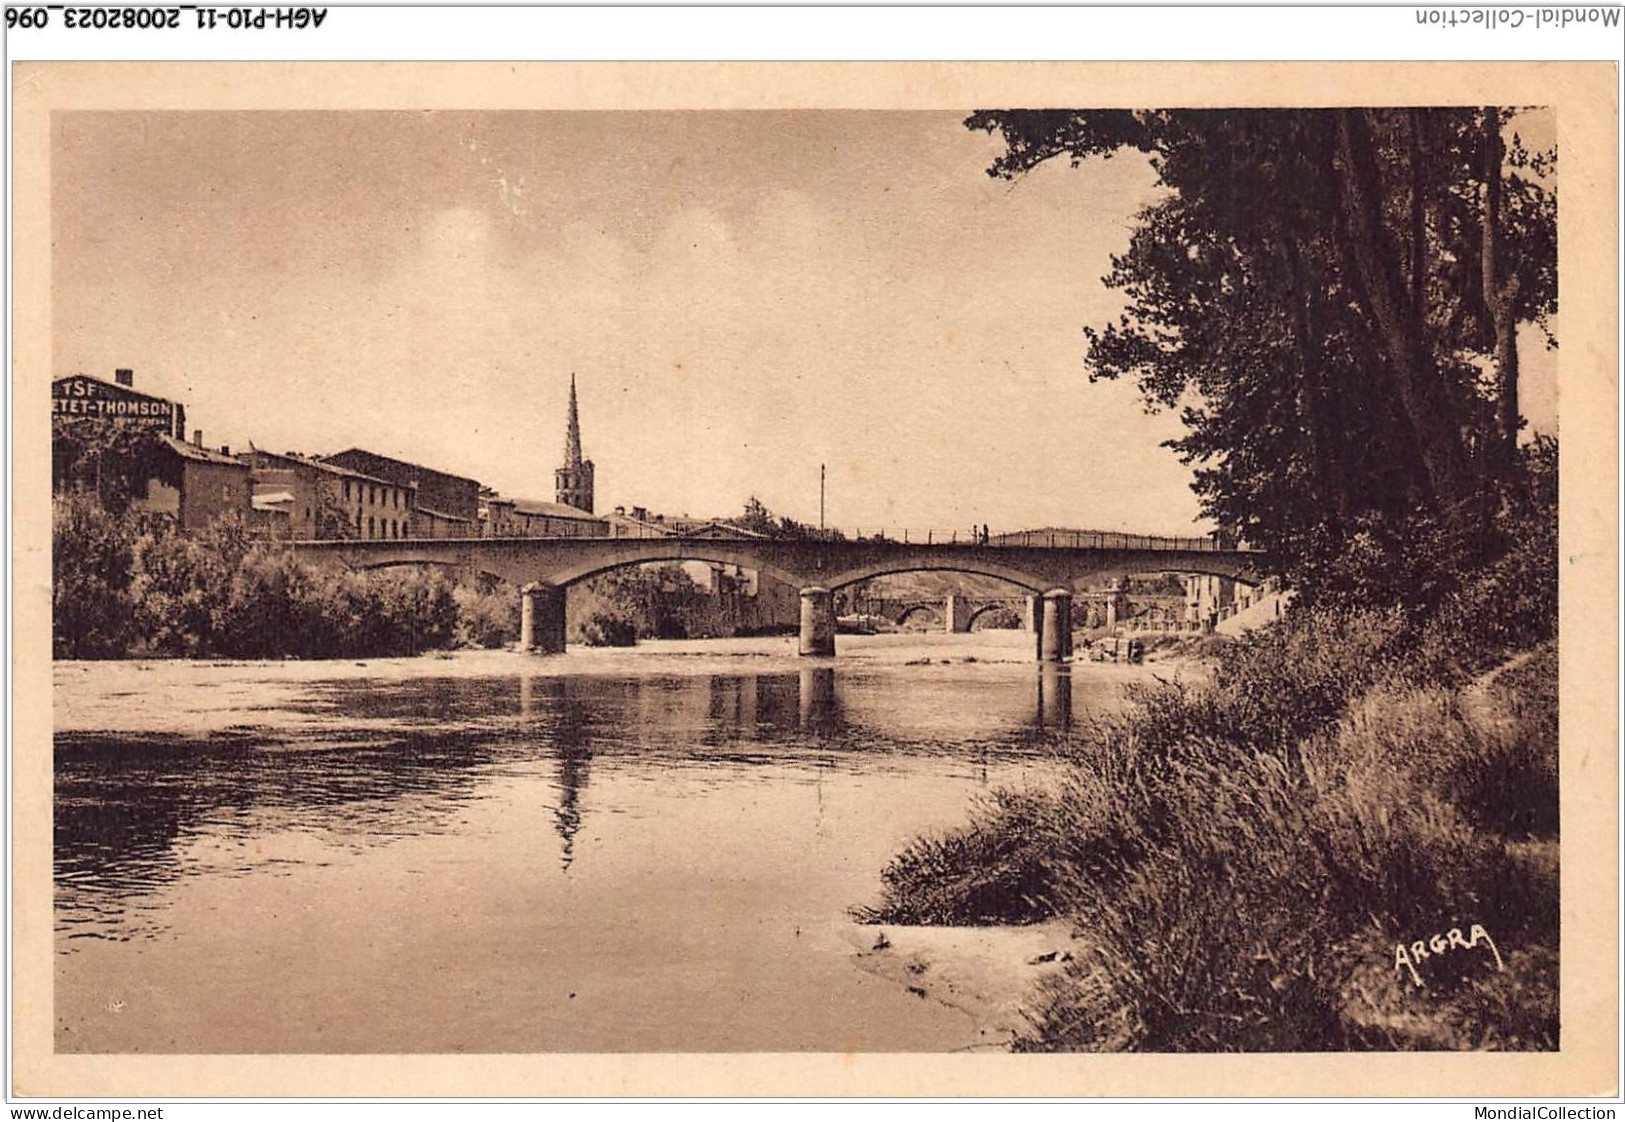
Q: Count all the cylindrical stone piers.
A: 3